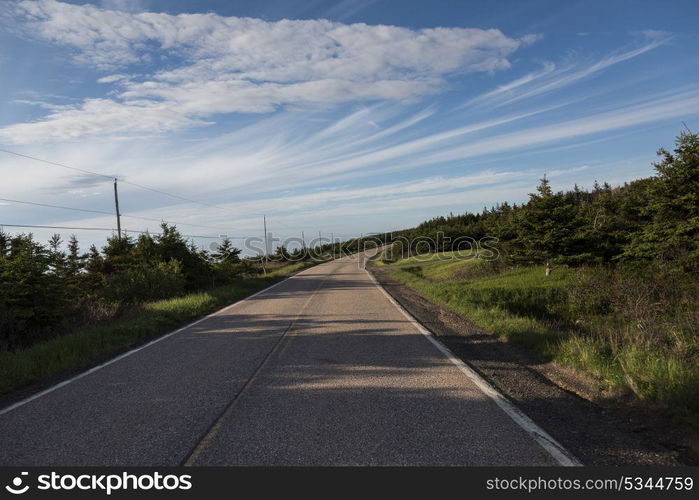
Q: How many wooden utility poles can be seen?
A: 6